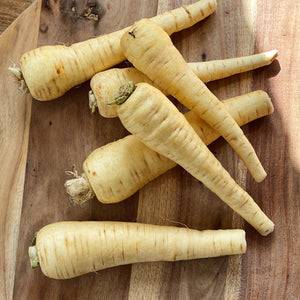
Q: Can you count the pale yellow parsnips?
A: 6